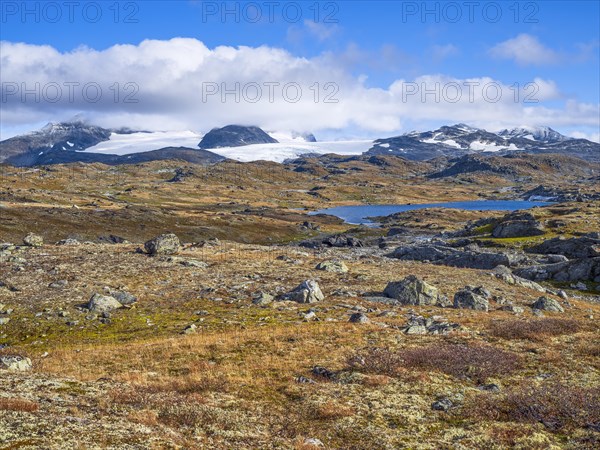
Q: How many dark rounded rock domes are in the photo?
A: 1